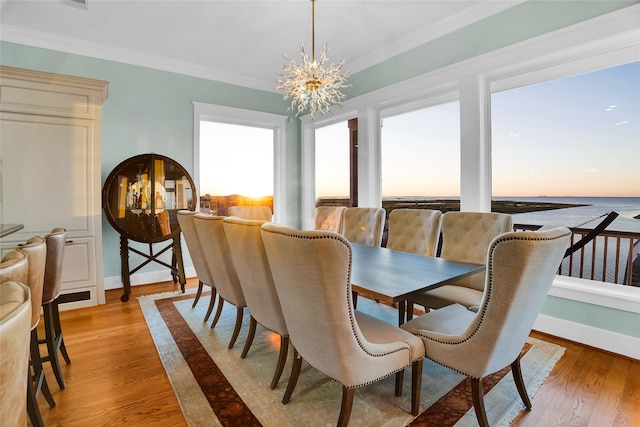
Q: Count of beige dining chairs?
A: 10